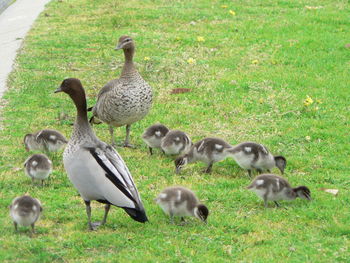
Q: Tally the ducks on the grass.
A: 11